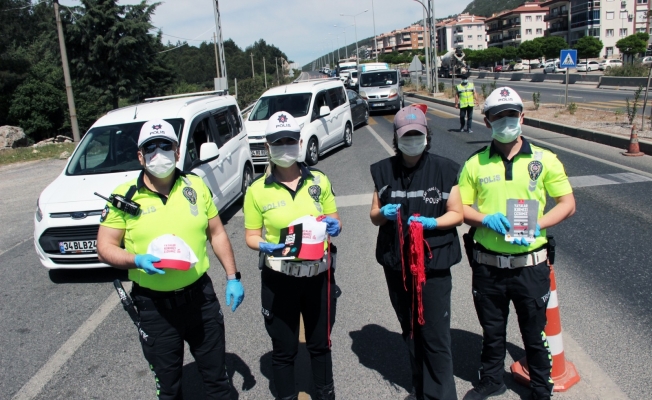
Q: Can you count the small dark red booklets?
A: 0